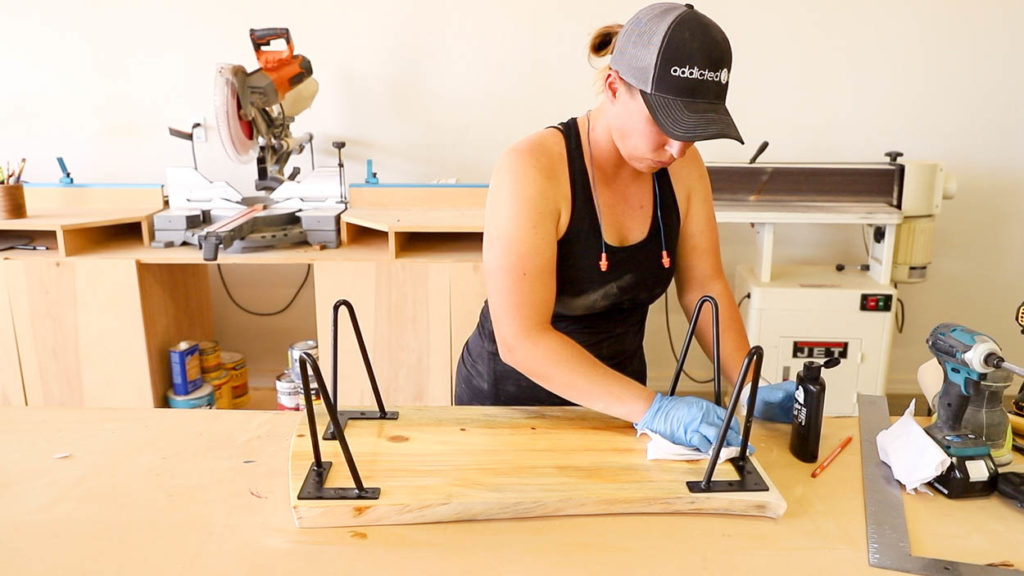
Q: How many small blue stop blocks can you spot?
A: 2